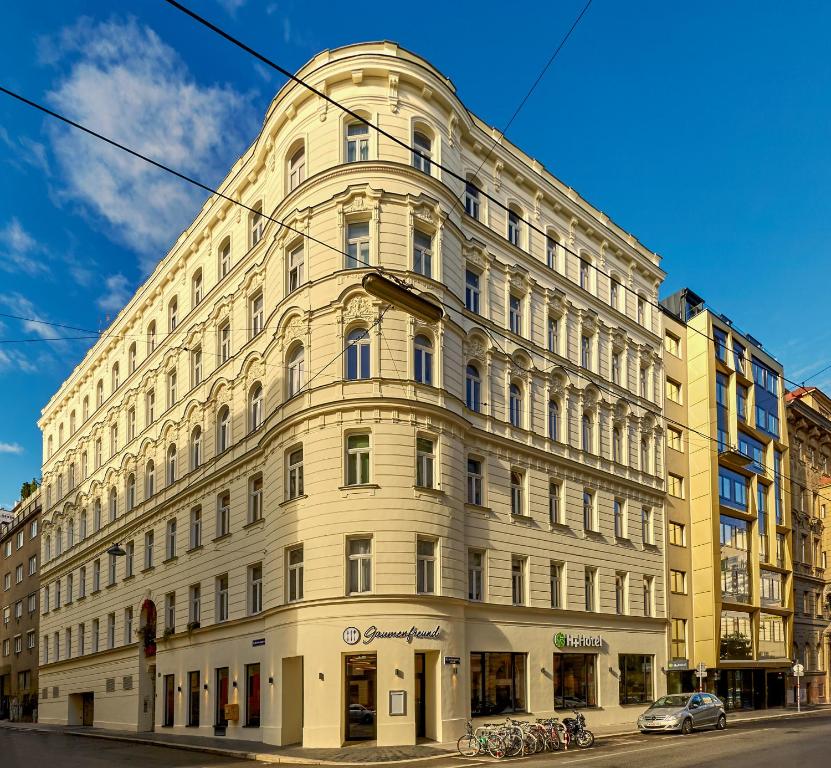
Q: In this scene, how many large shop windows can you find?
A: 3